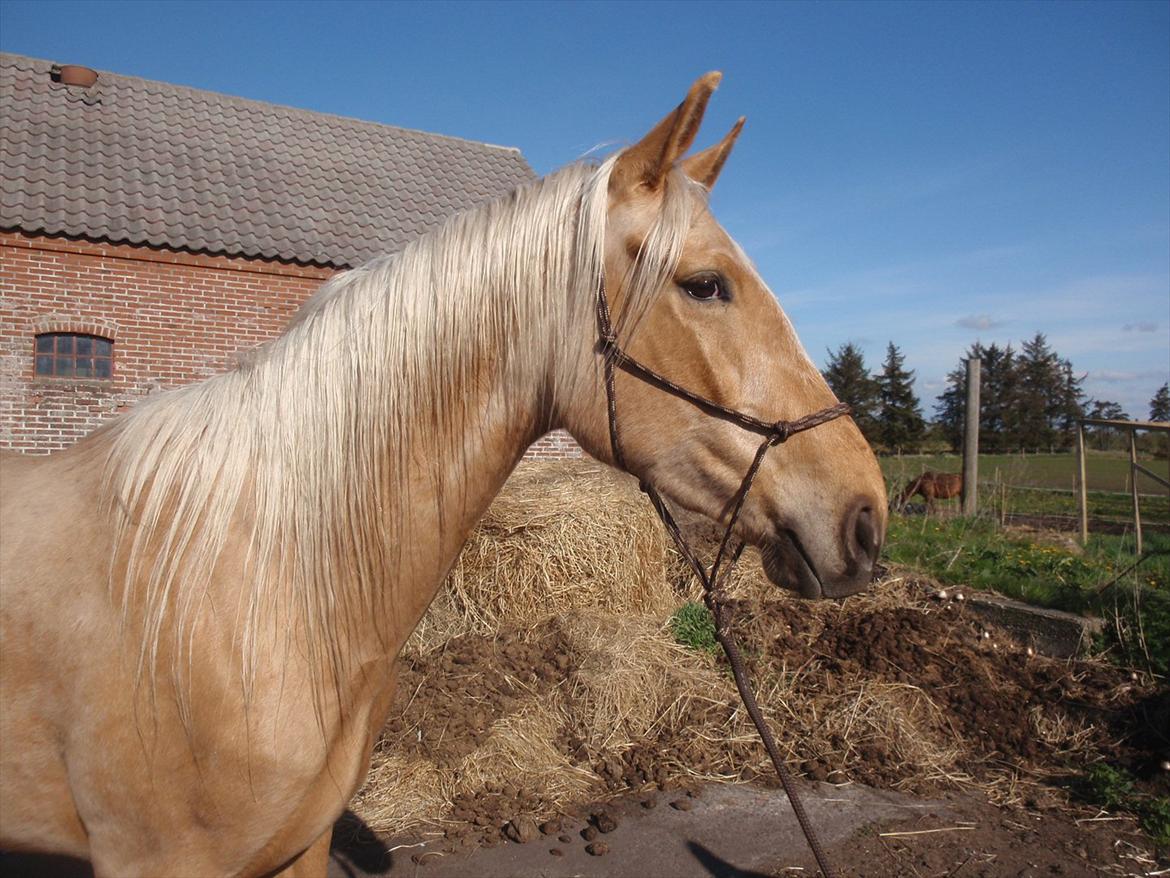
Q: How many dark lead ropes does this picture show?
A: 1